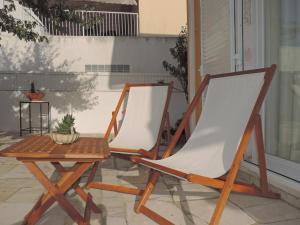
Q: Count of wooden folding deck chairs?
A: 2